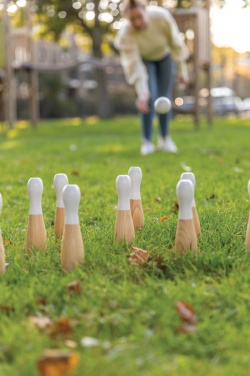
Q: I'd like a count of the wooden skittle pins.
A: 9